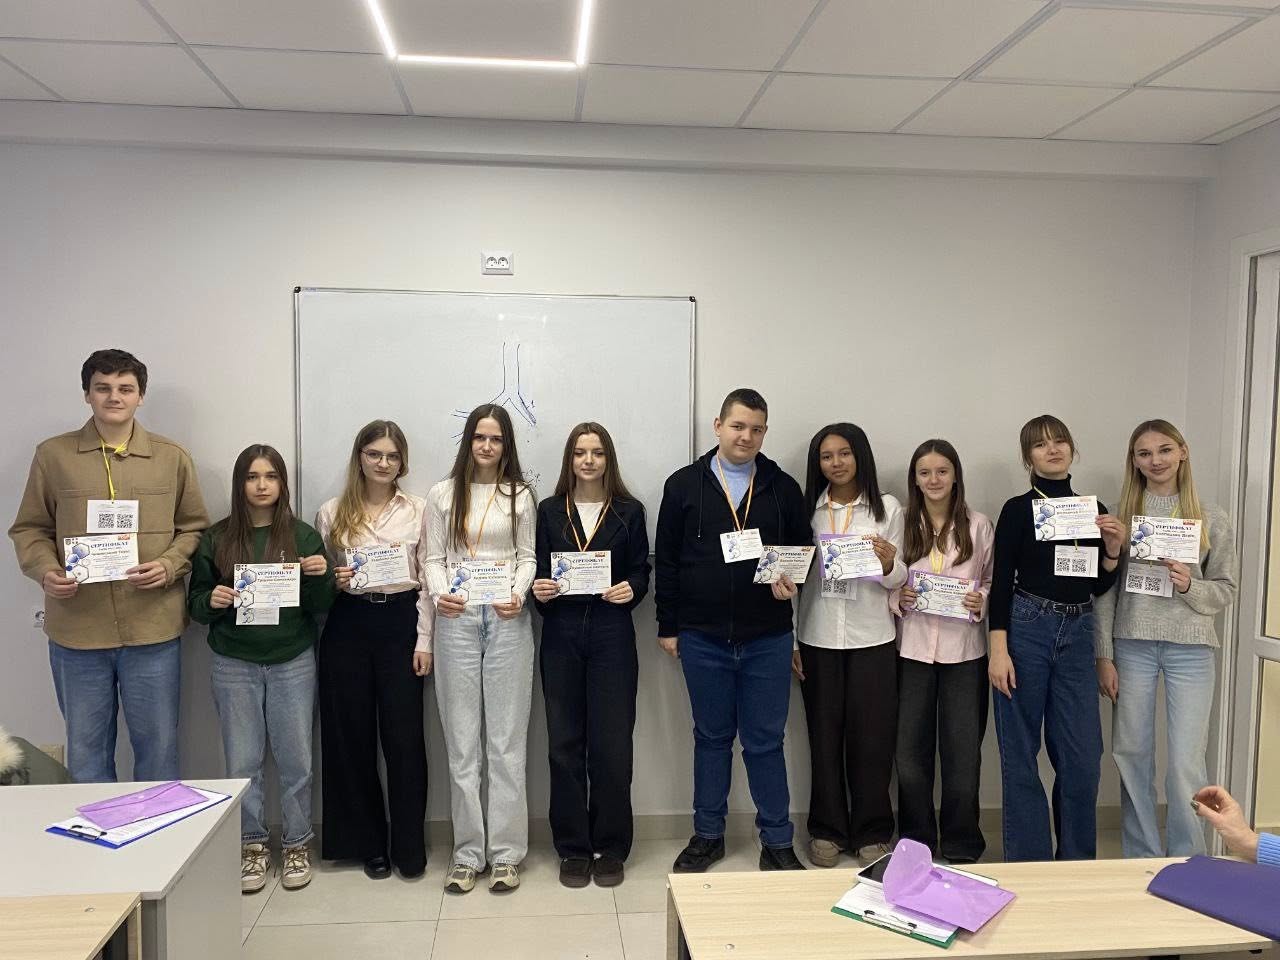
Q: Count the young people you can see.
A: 10